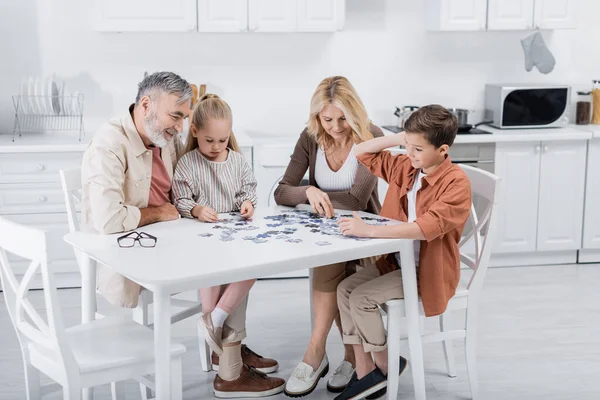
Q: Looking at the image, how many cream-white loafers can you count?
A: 2